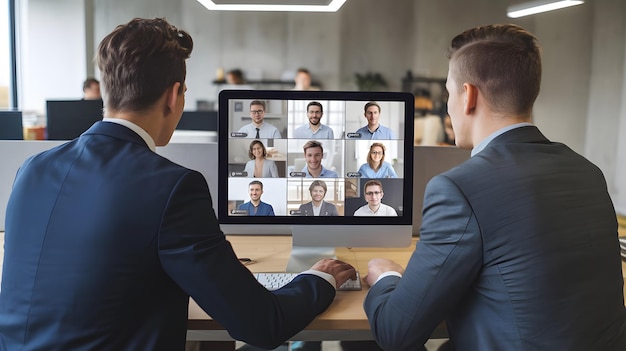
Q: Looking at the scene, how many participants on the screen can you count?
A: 9